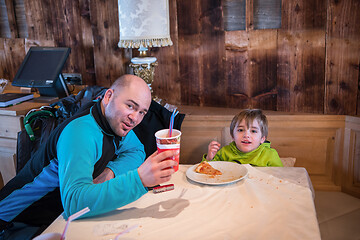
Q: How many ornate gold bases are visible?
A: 1